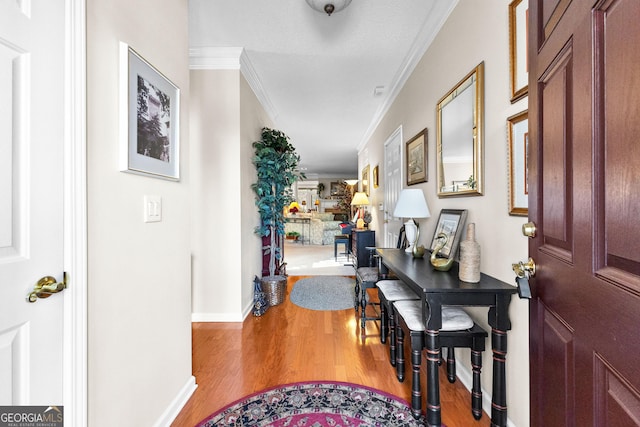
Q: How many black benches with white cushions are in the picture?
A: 2